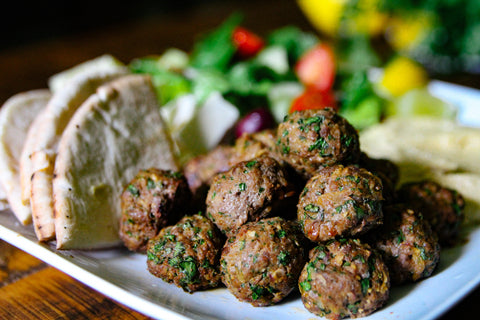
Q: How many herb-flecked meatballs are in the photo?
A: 12